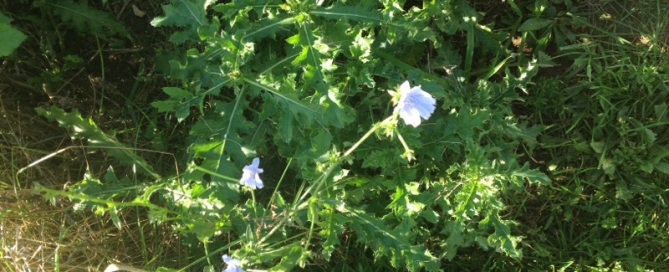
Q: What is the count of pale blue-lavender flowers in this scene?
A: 3